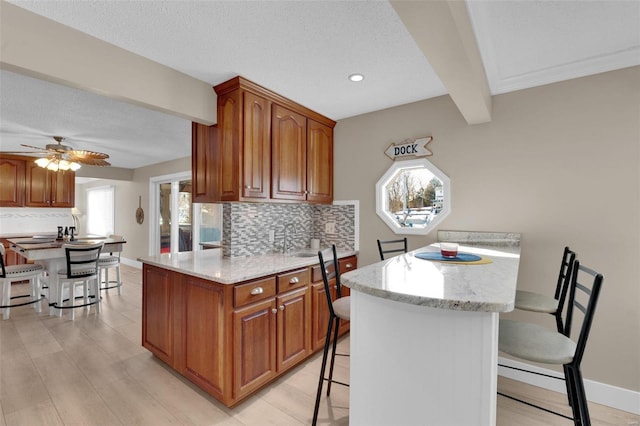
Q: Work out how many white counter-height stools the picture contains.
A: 3